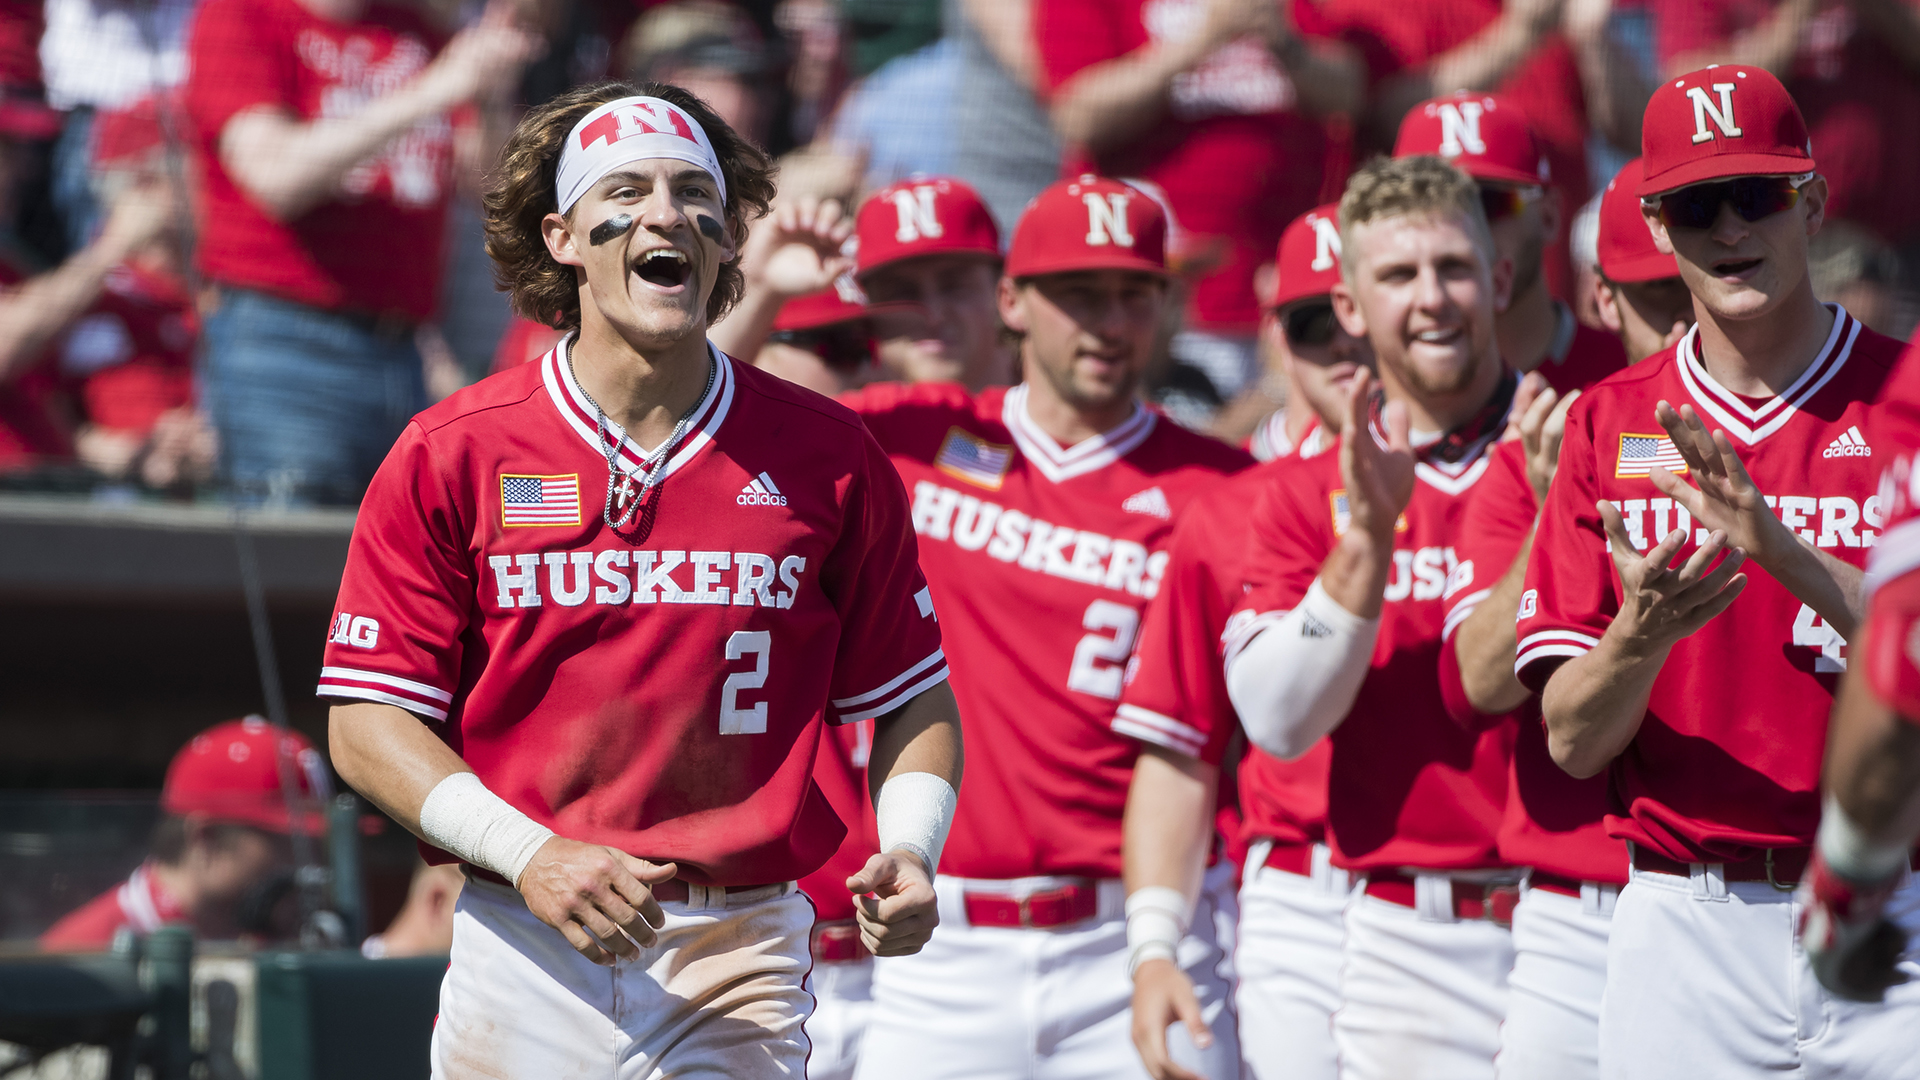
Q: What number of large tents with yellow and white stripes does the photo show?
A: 0